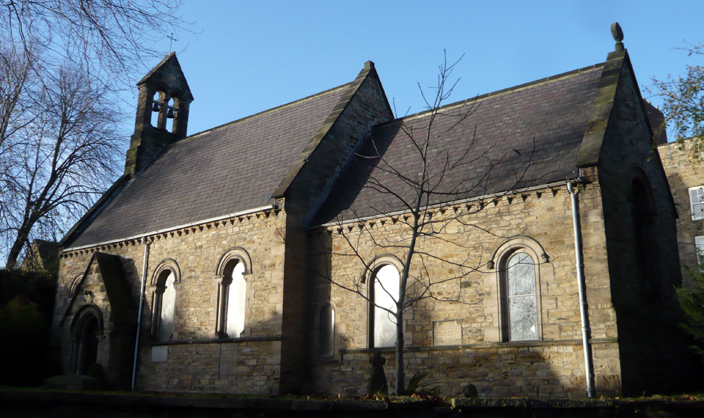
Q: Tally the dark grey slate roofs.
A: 2